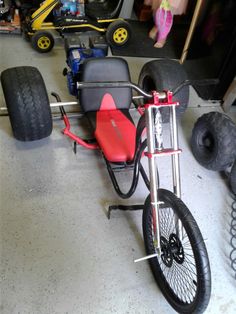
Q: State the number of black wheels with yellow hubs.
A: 2